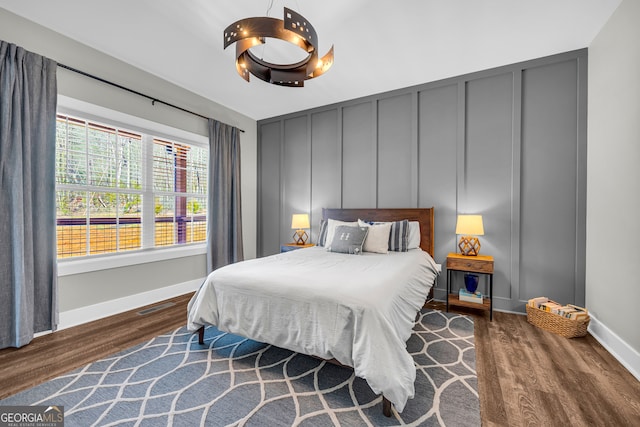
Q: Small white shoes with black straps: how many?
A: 0